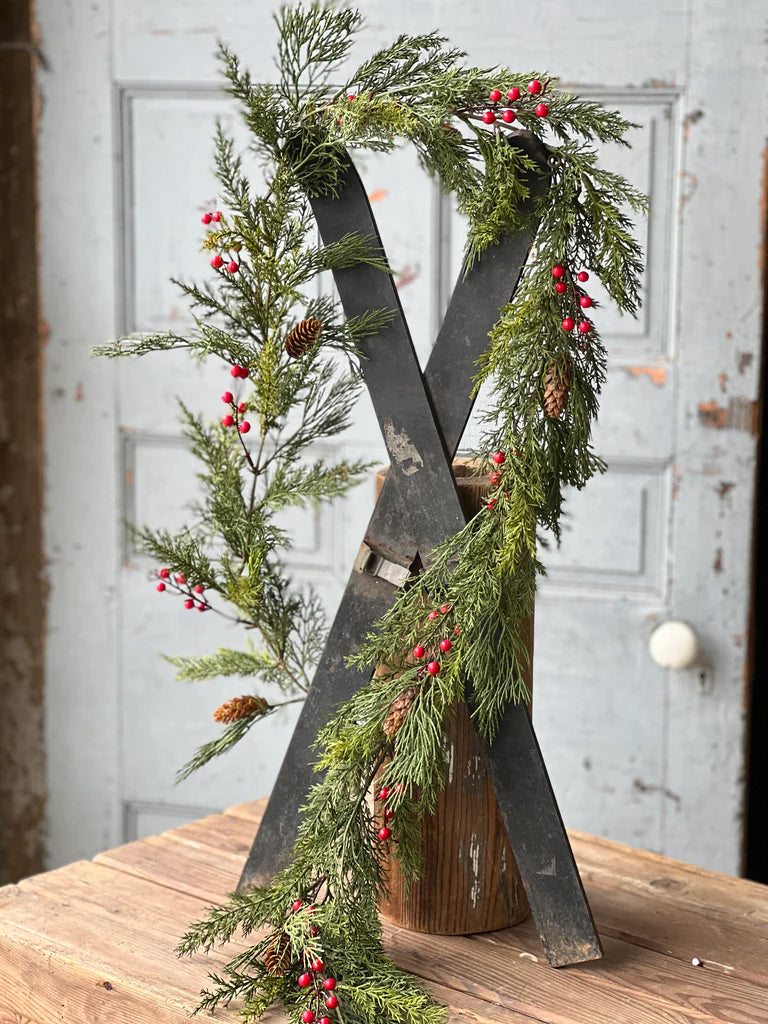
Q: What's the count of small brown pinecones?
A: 5